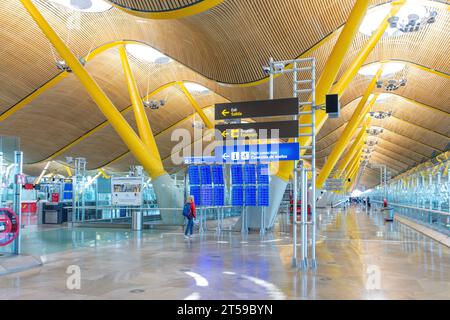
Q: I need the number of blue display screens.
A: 12